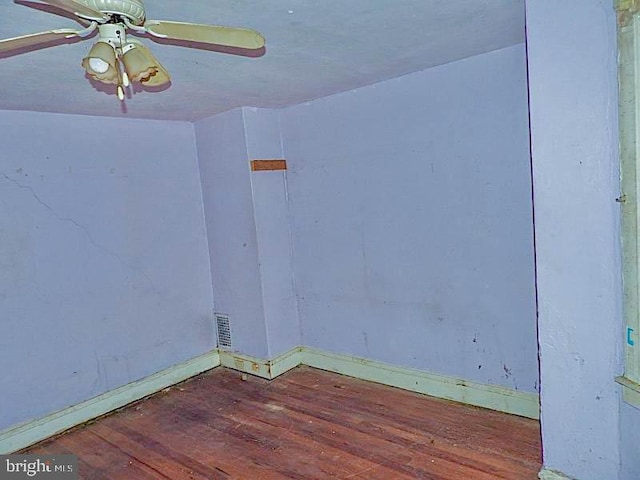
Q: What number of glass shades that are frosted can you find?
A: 2